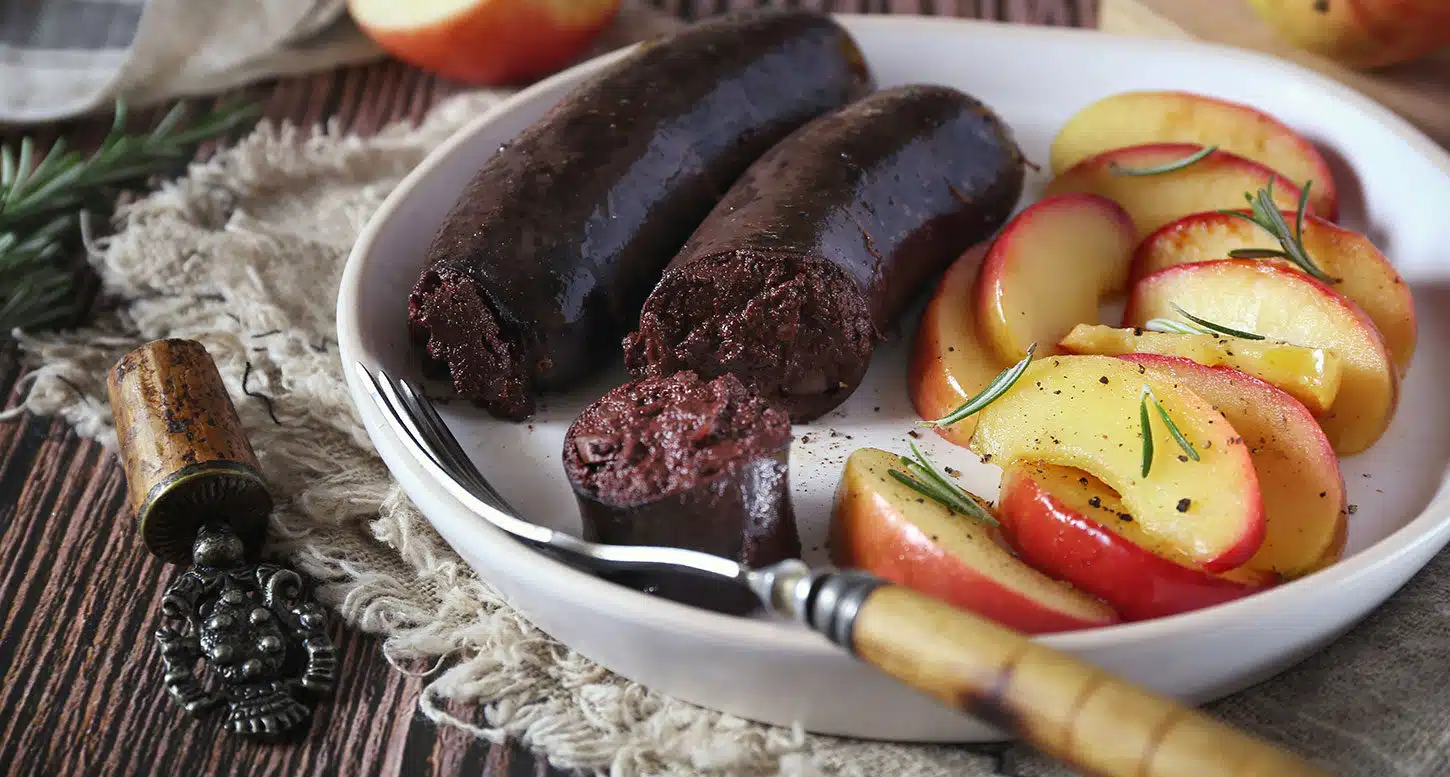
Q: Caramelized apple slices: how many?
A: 11